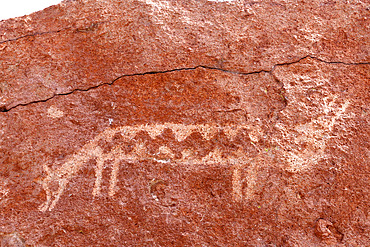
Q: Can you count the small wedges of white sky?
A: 2